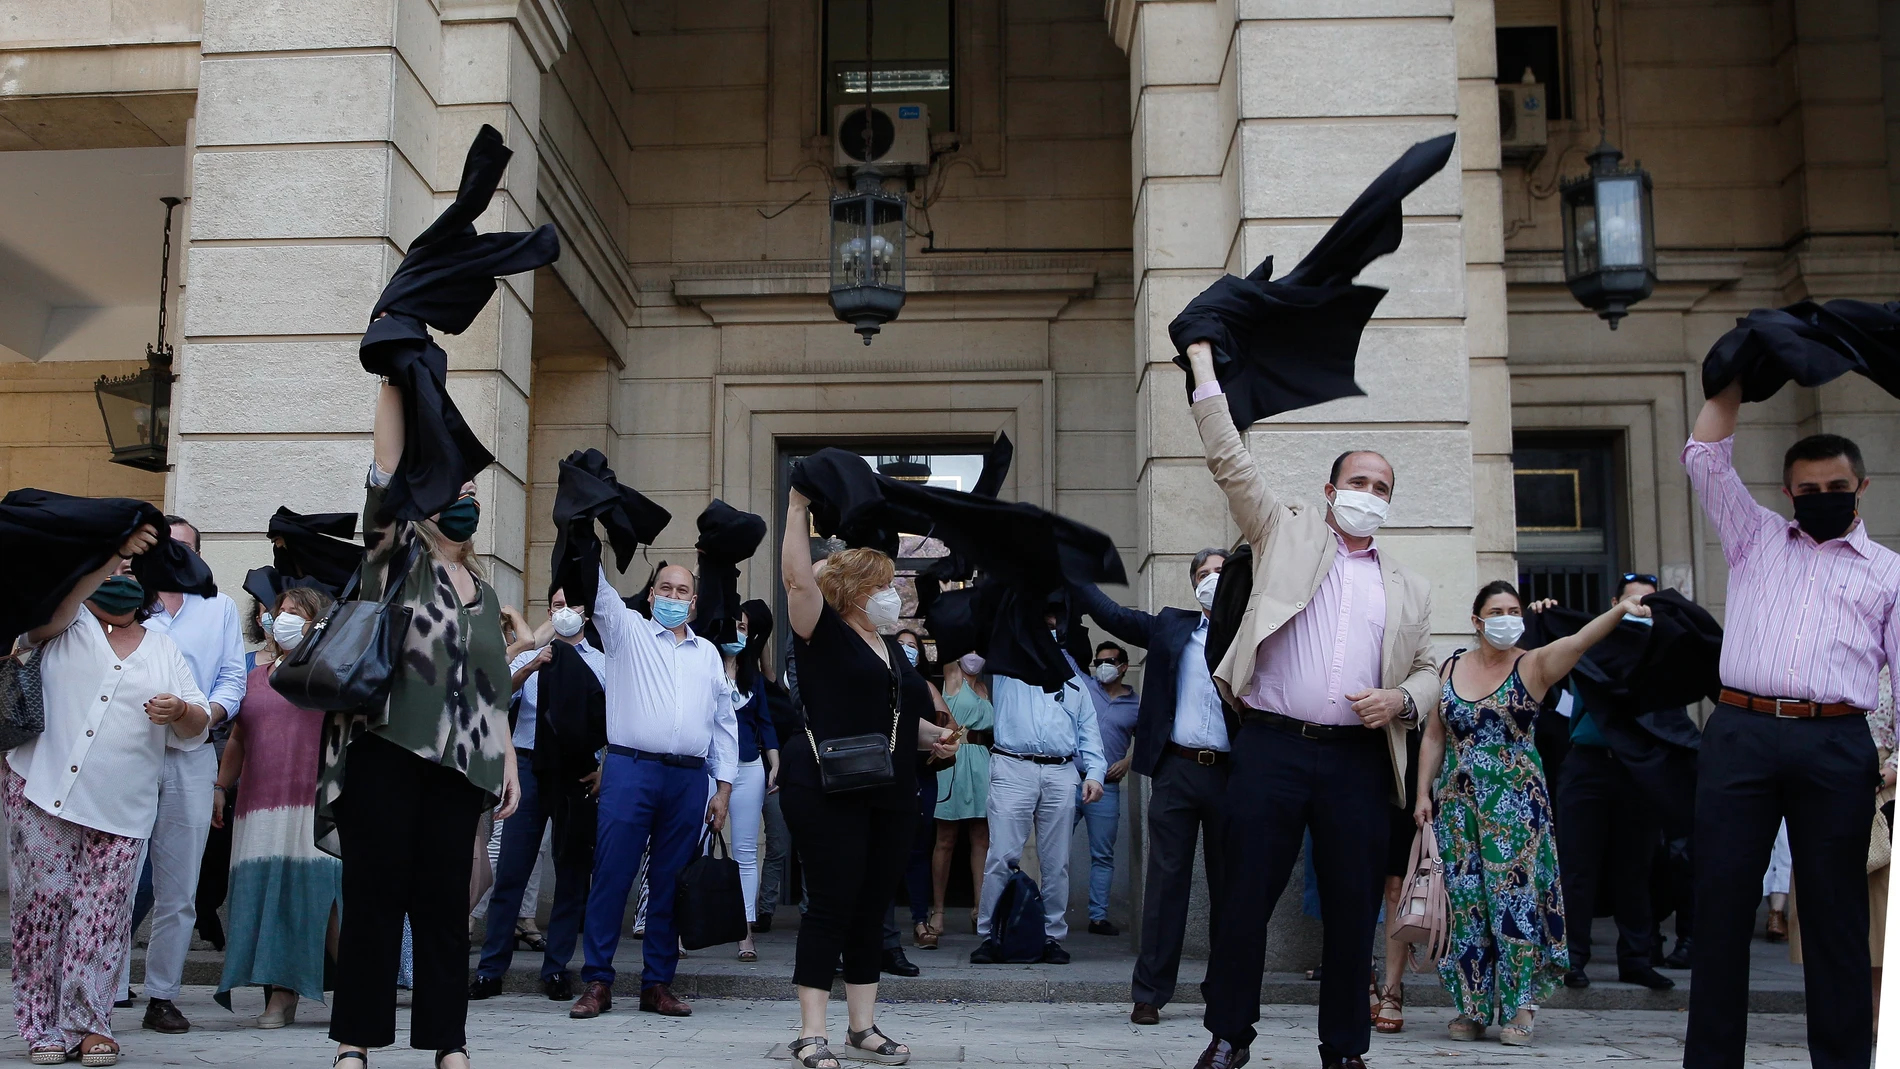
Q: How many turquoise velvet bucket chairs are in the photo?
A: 0